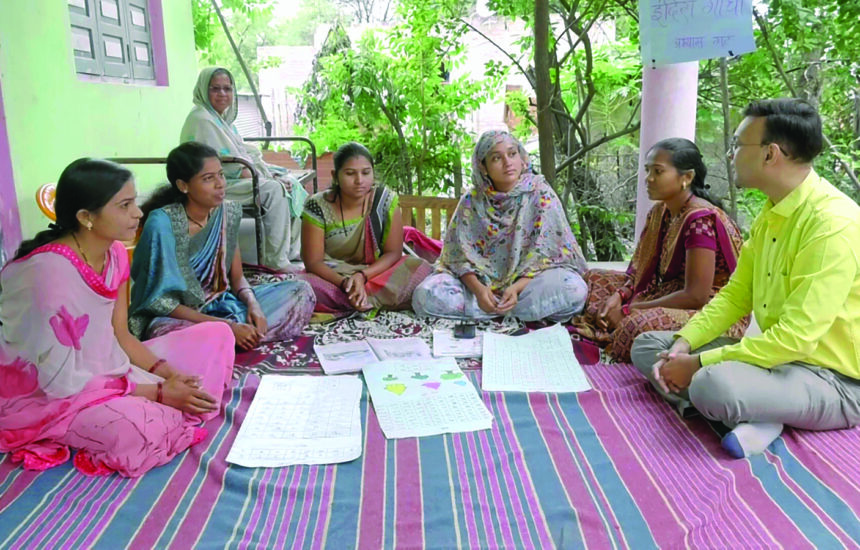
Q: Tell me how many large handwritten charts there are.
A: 3